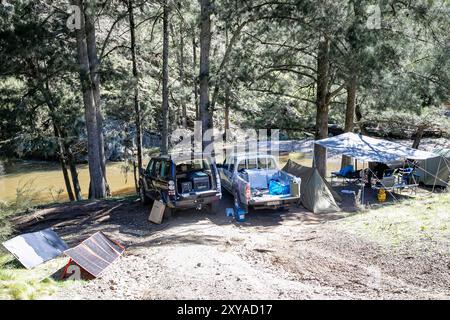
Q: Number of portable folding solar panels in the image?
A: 2